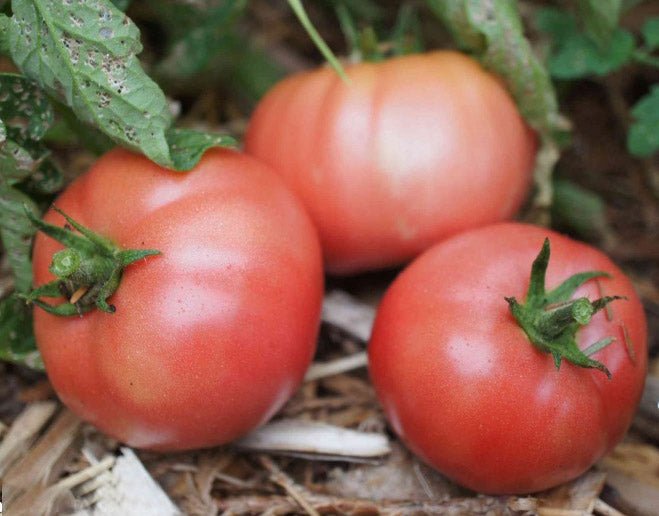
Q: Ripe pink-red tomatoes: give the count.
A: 3